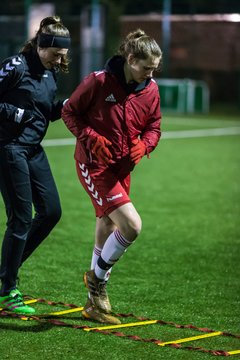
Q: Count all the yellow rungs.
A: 5